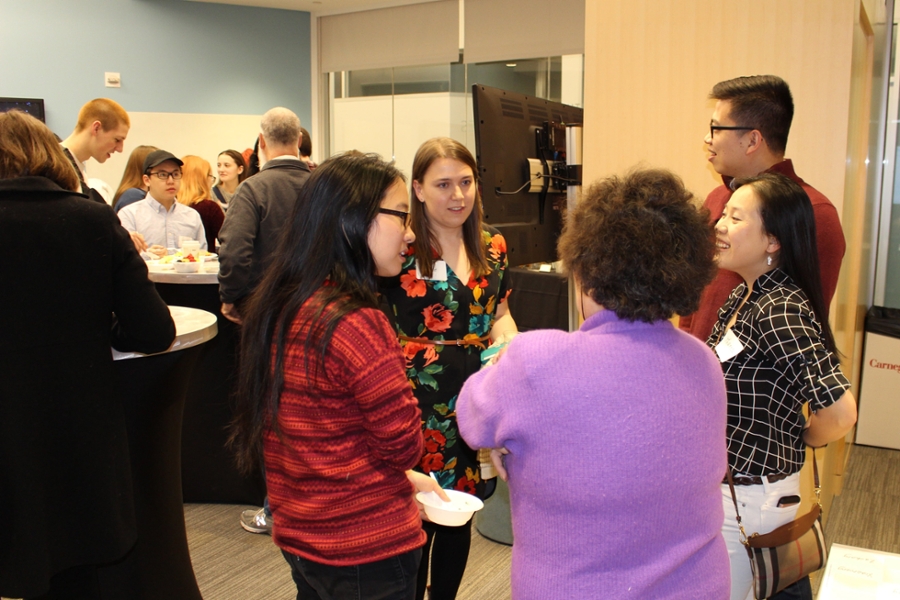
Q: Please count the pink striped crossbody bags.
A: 0